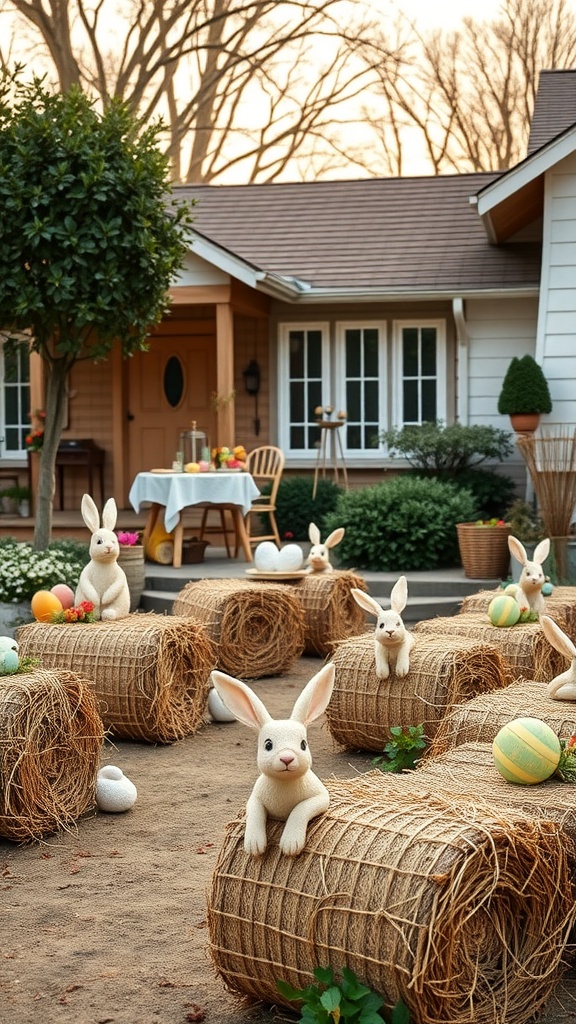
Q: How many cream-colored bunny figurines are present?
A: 6